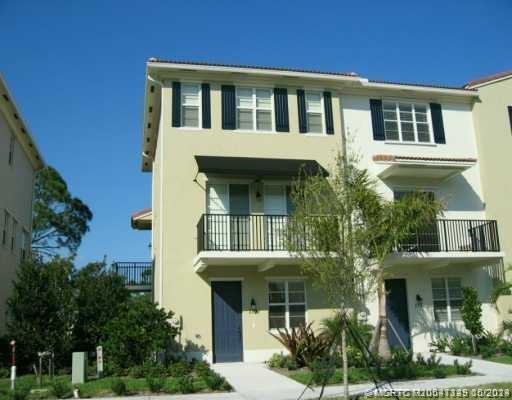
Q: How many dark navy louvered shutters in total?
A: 8